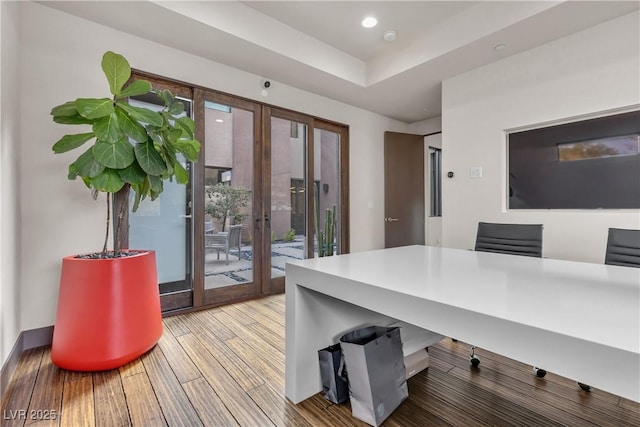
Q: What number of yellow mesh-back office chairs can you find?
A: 0